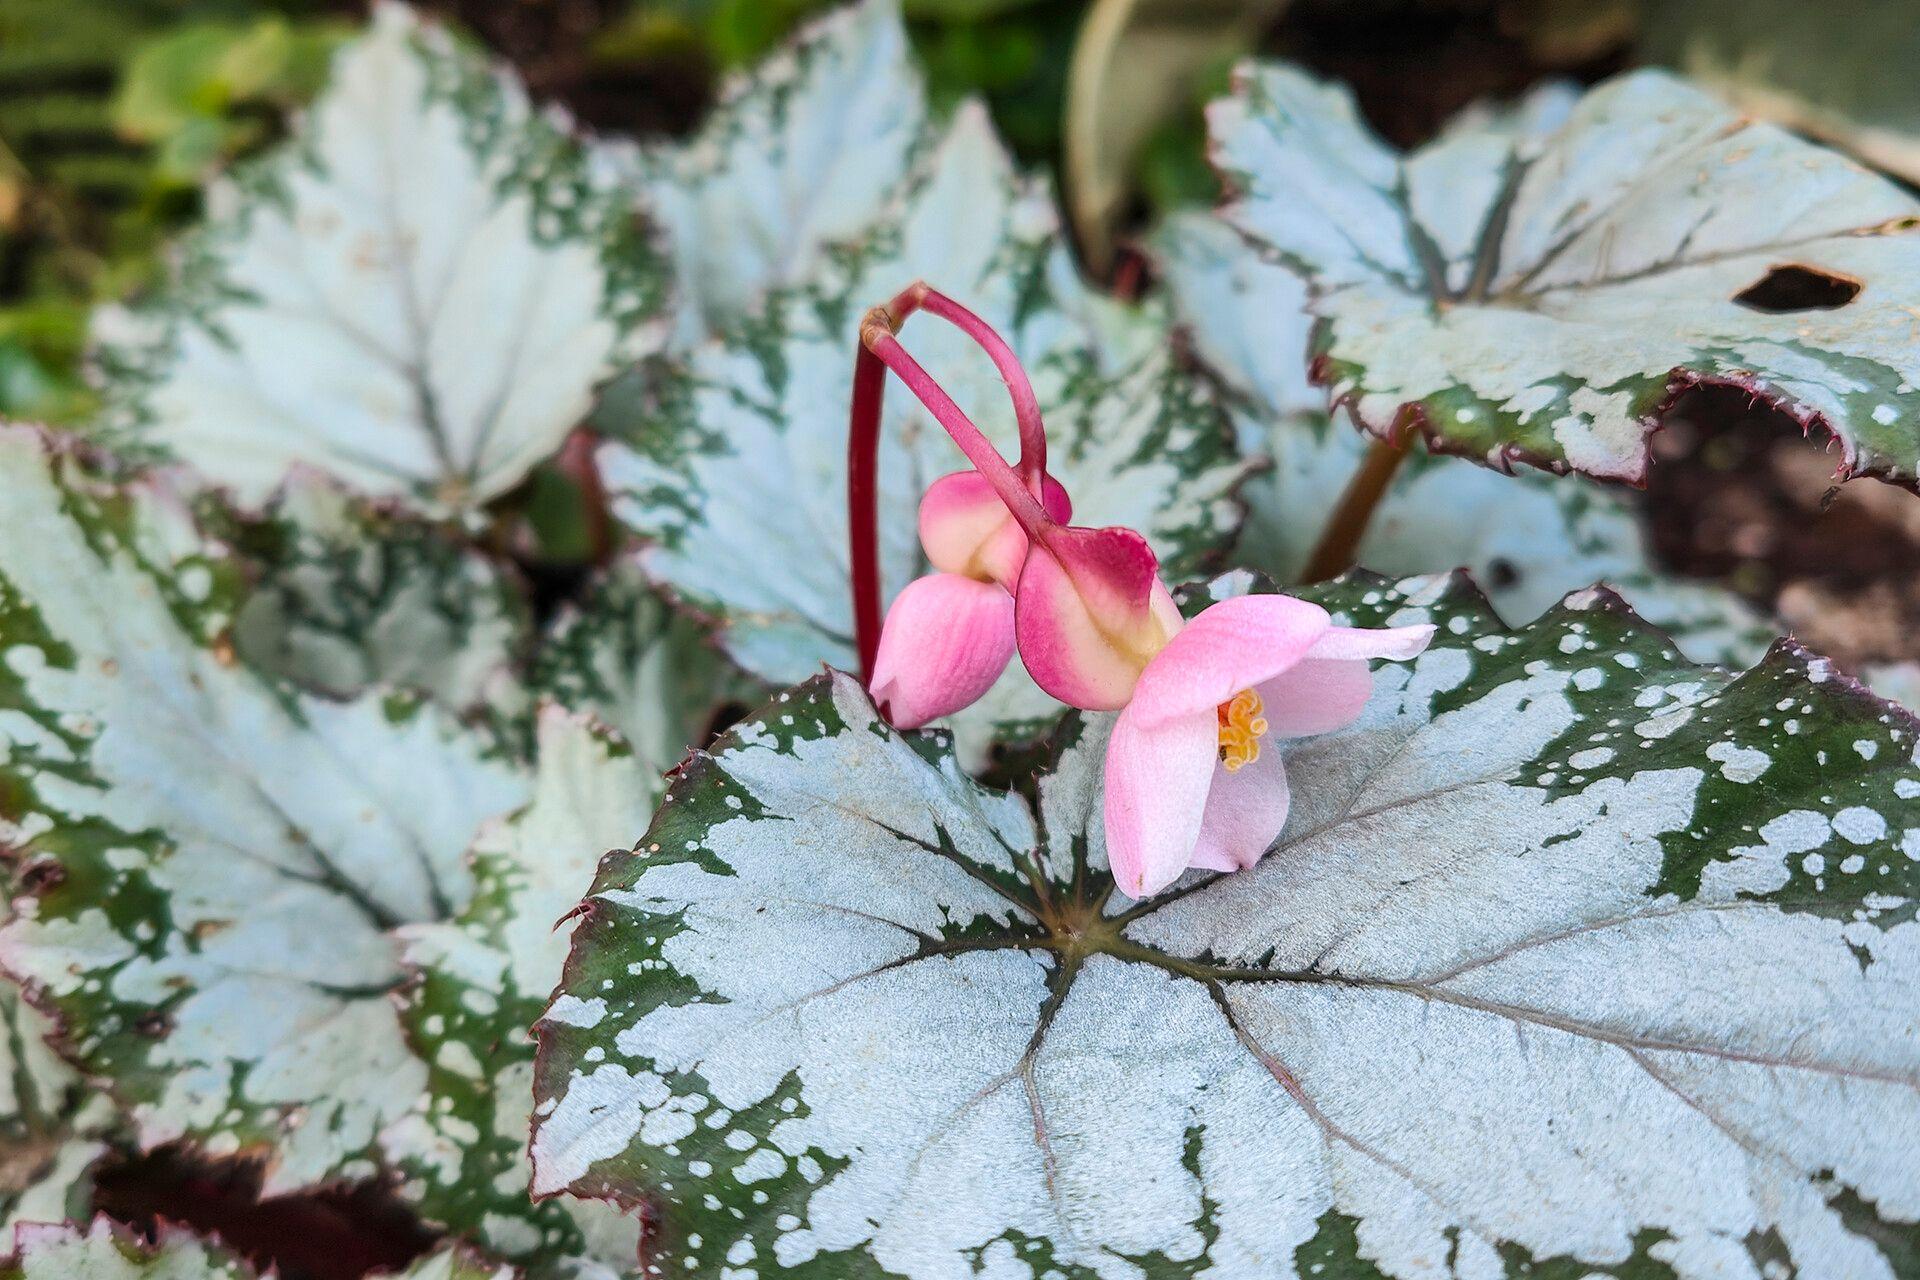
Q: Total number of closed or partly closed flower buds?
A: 1